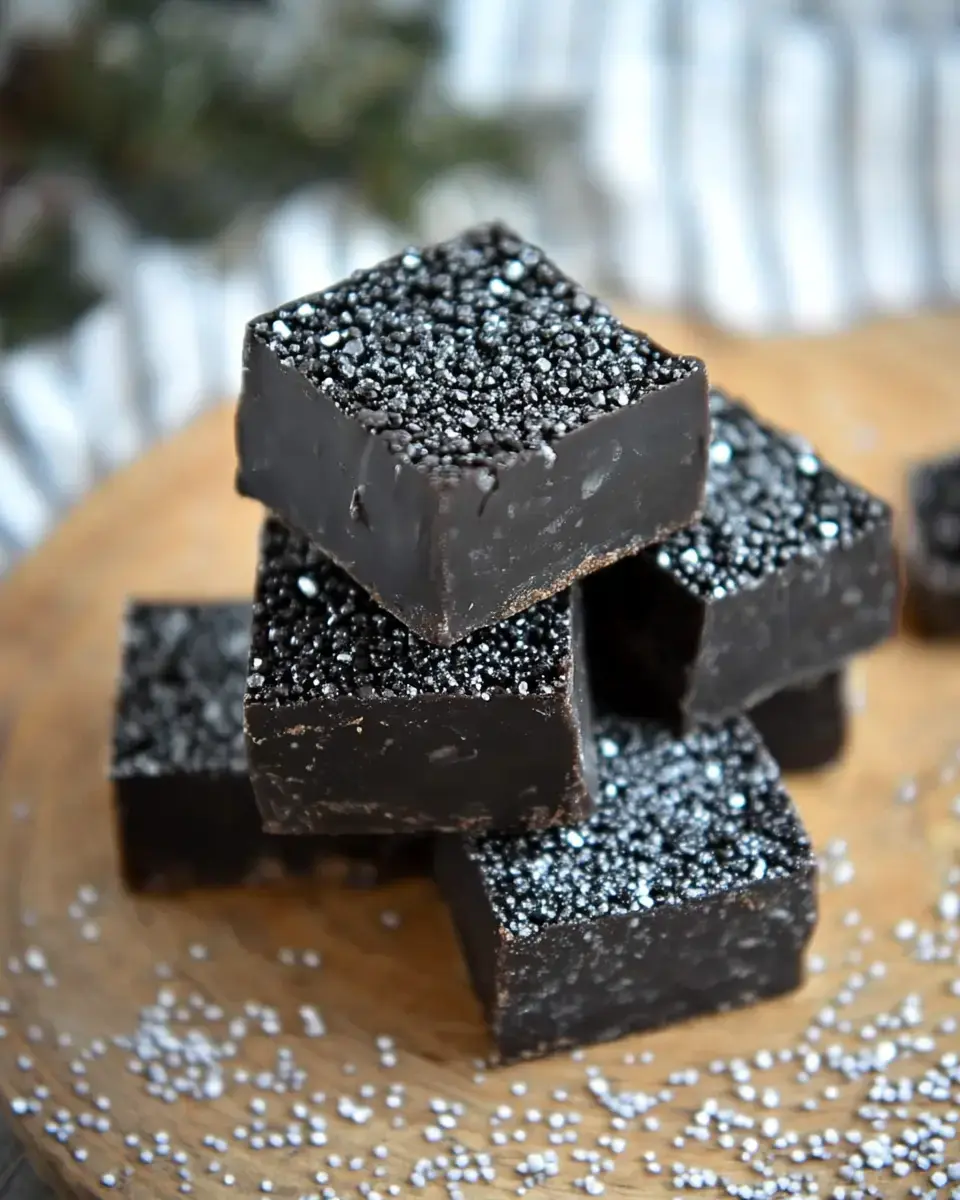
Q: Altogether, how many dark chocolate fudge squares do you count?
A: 7